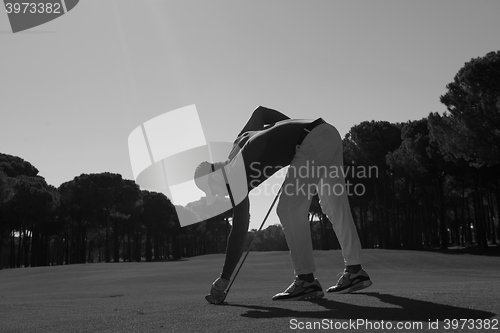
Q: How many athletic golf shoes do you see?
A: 2